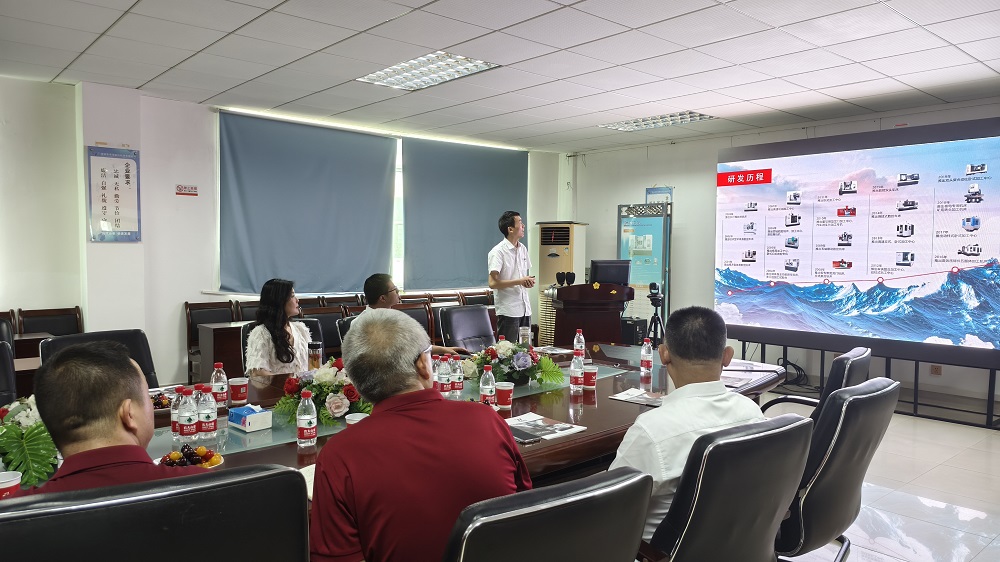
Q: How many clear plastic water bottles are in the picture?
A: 15